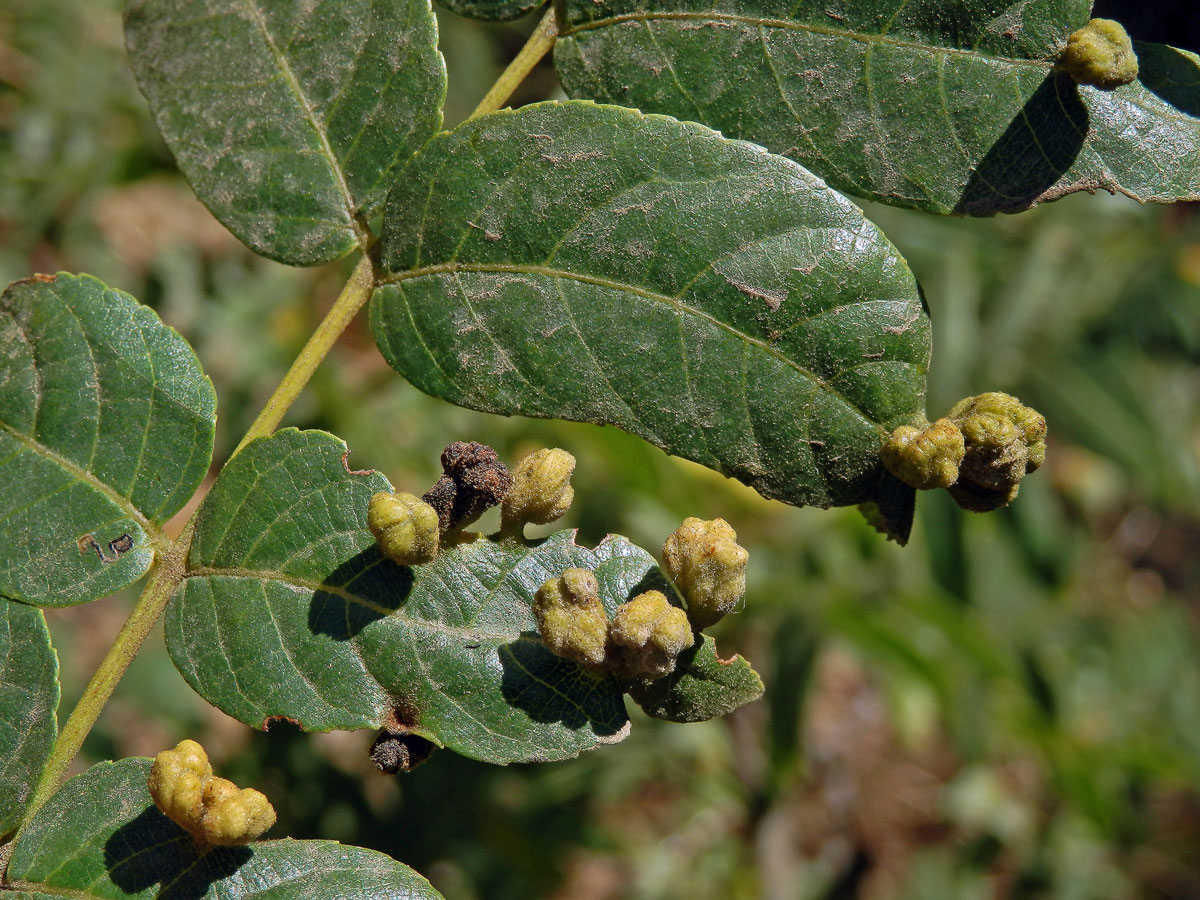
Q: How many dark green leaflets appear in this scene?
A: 8